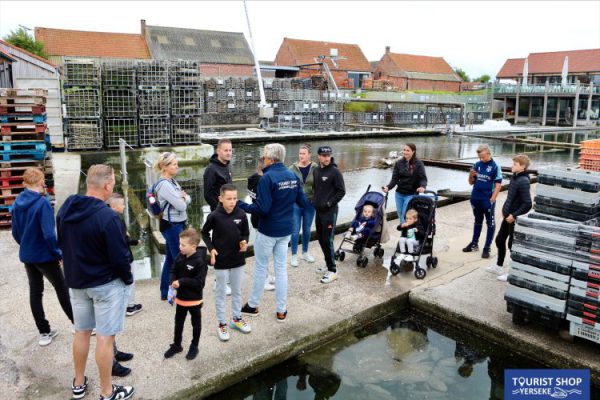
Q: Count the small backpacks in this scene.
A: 1